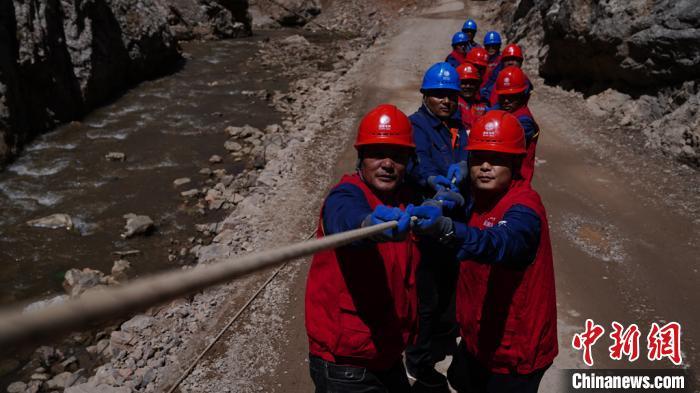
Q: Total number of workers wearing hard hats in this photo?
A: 10